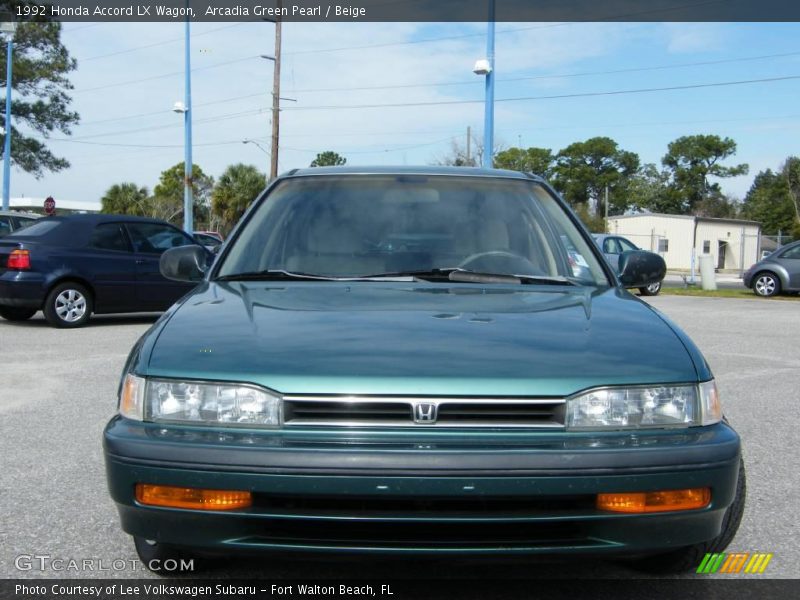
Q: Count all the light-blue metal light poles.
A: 3